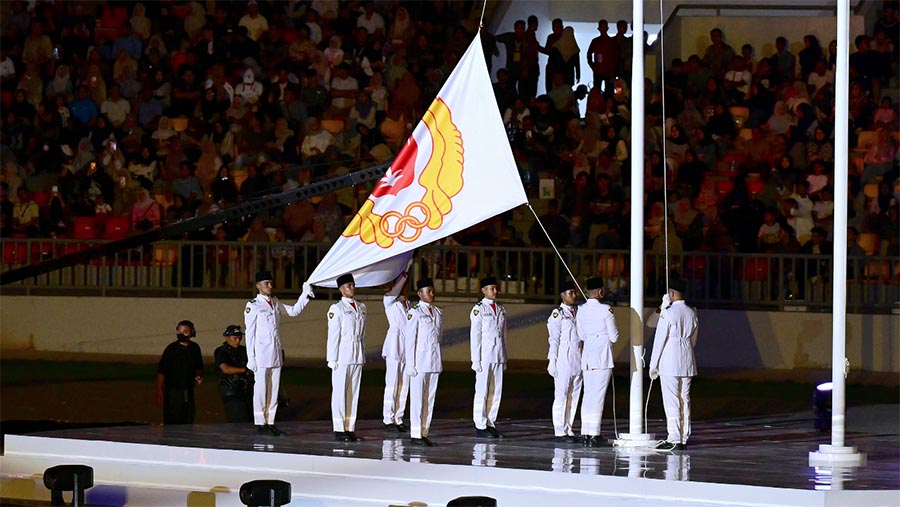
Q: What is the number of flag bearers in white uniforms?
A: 8